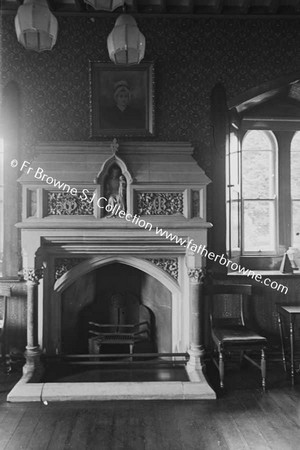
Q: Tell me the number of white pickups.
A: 0